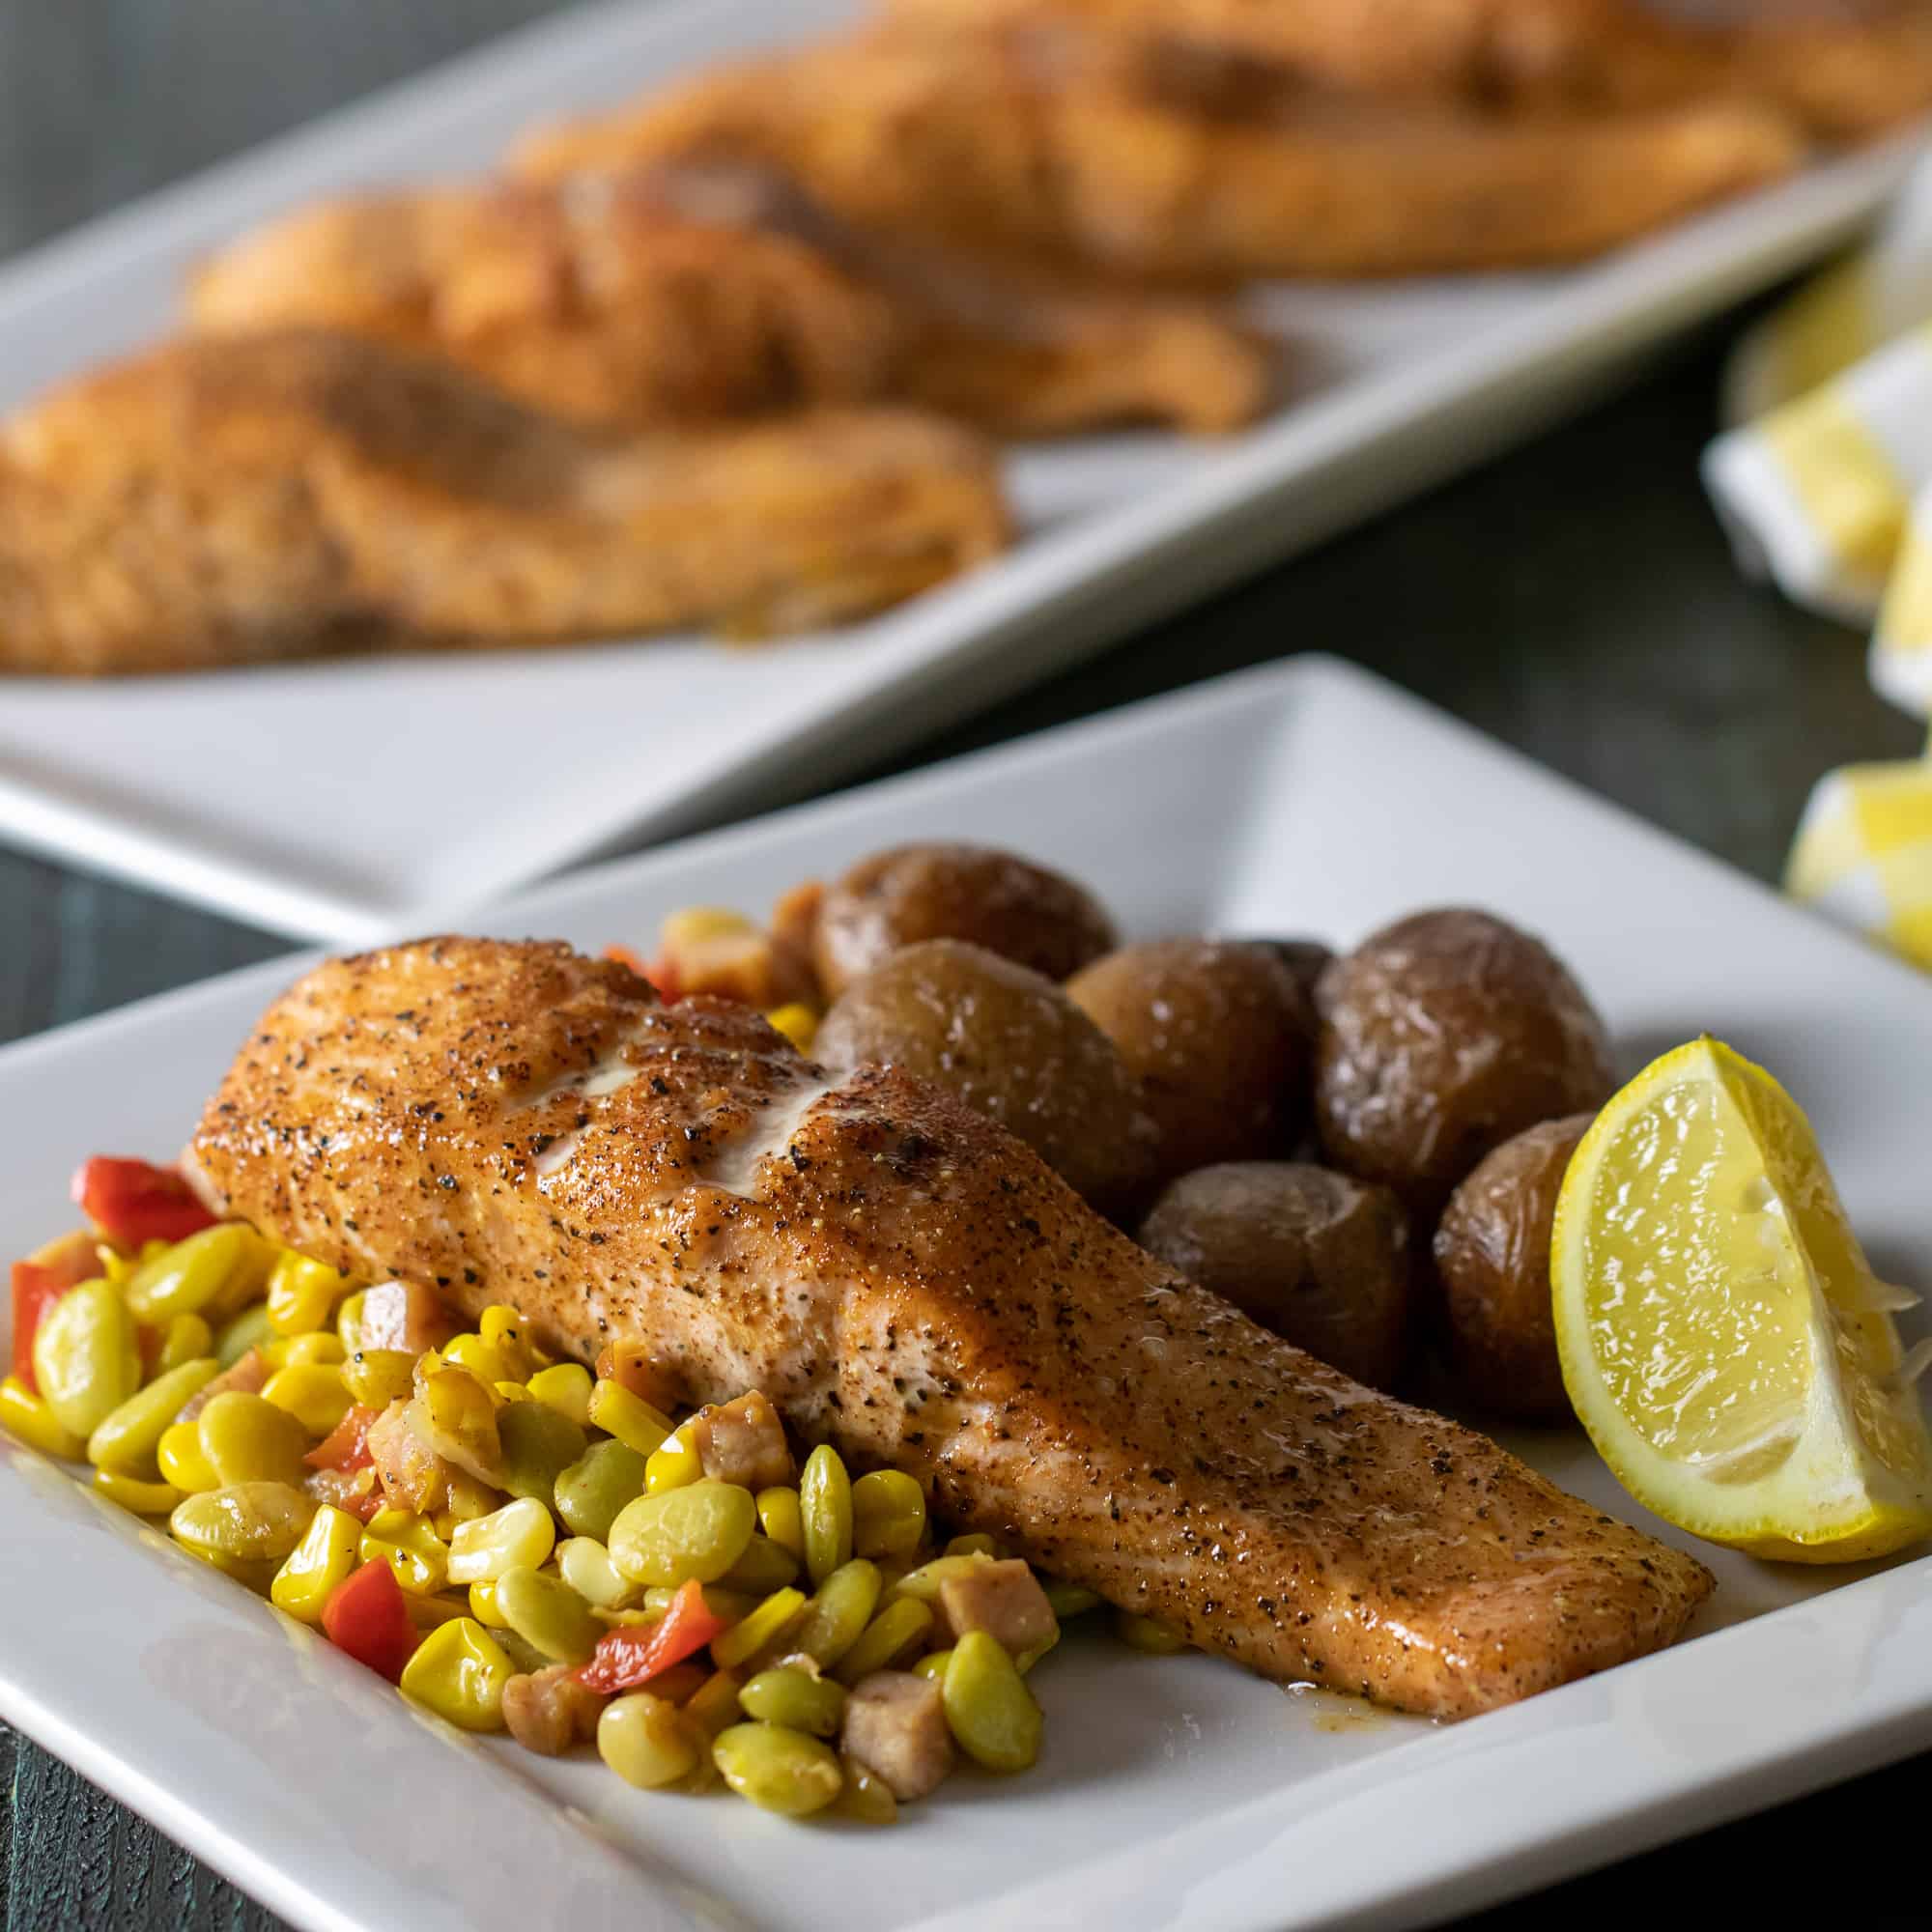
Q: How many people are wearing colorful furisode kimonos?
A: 0